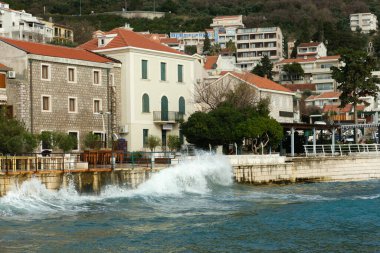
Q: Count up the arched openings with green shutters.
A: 3